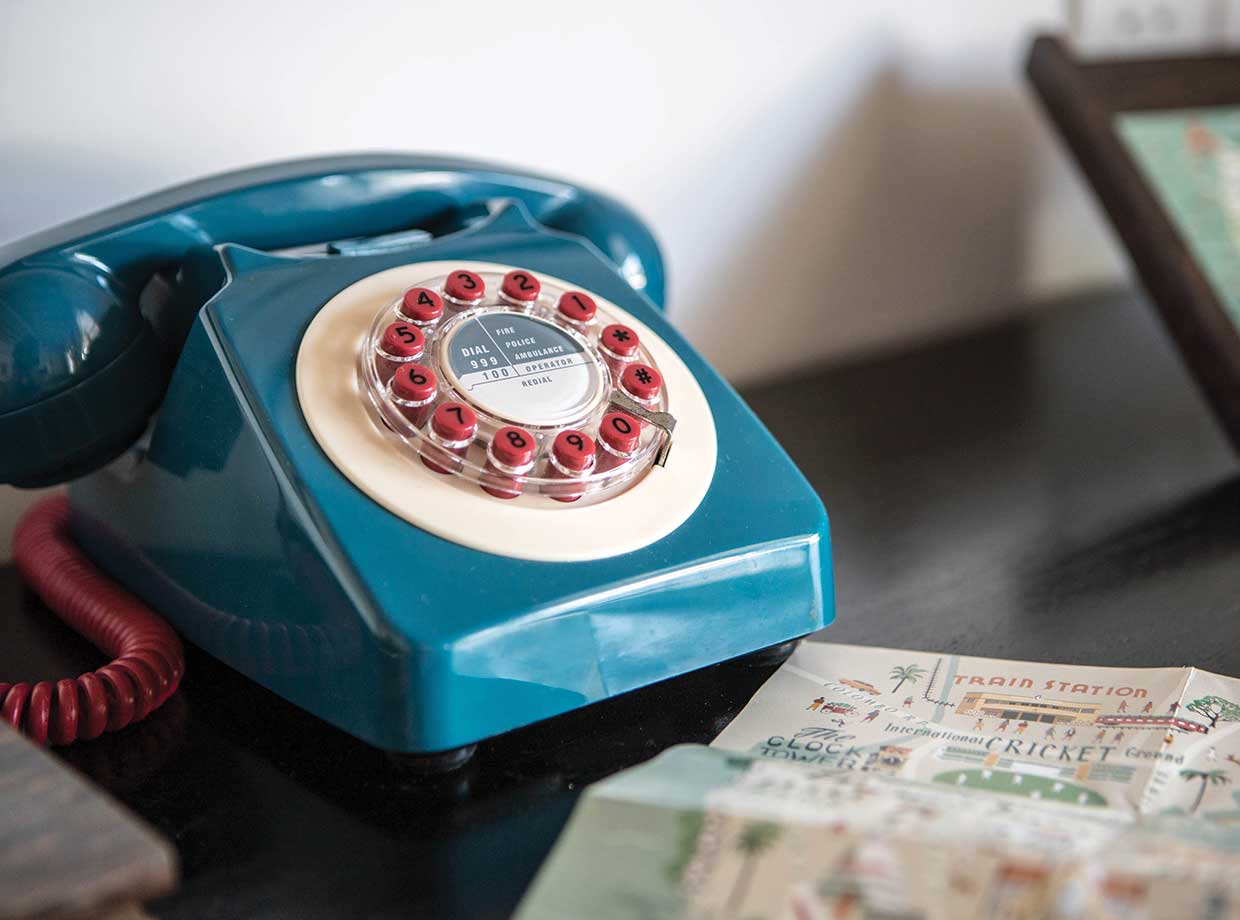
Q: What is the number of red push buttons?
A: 12